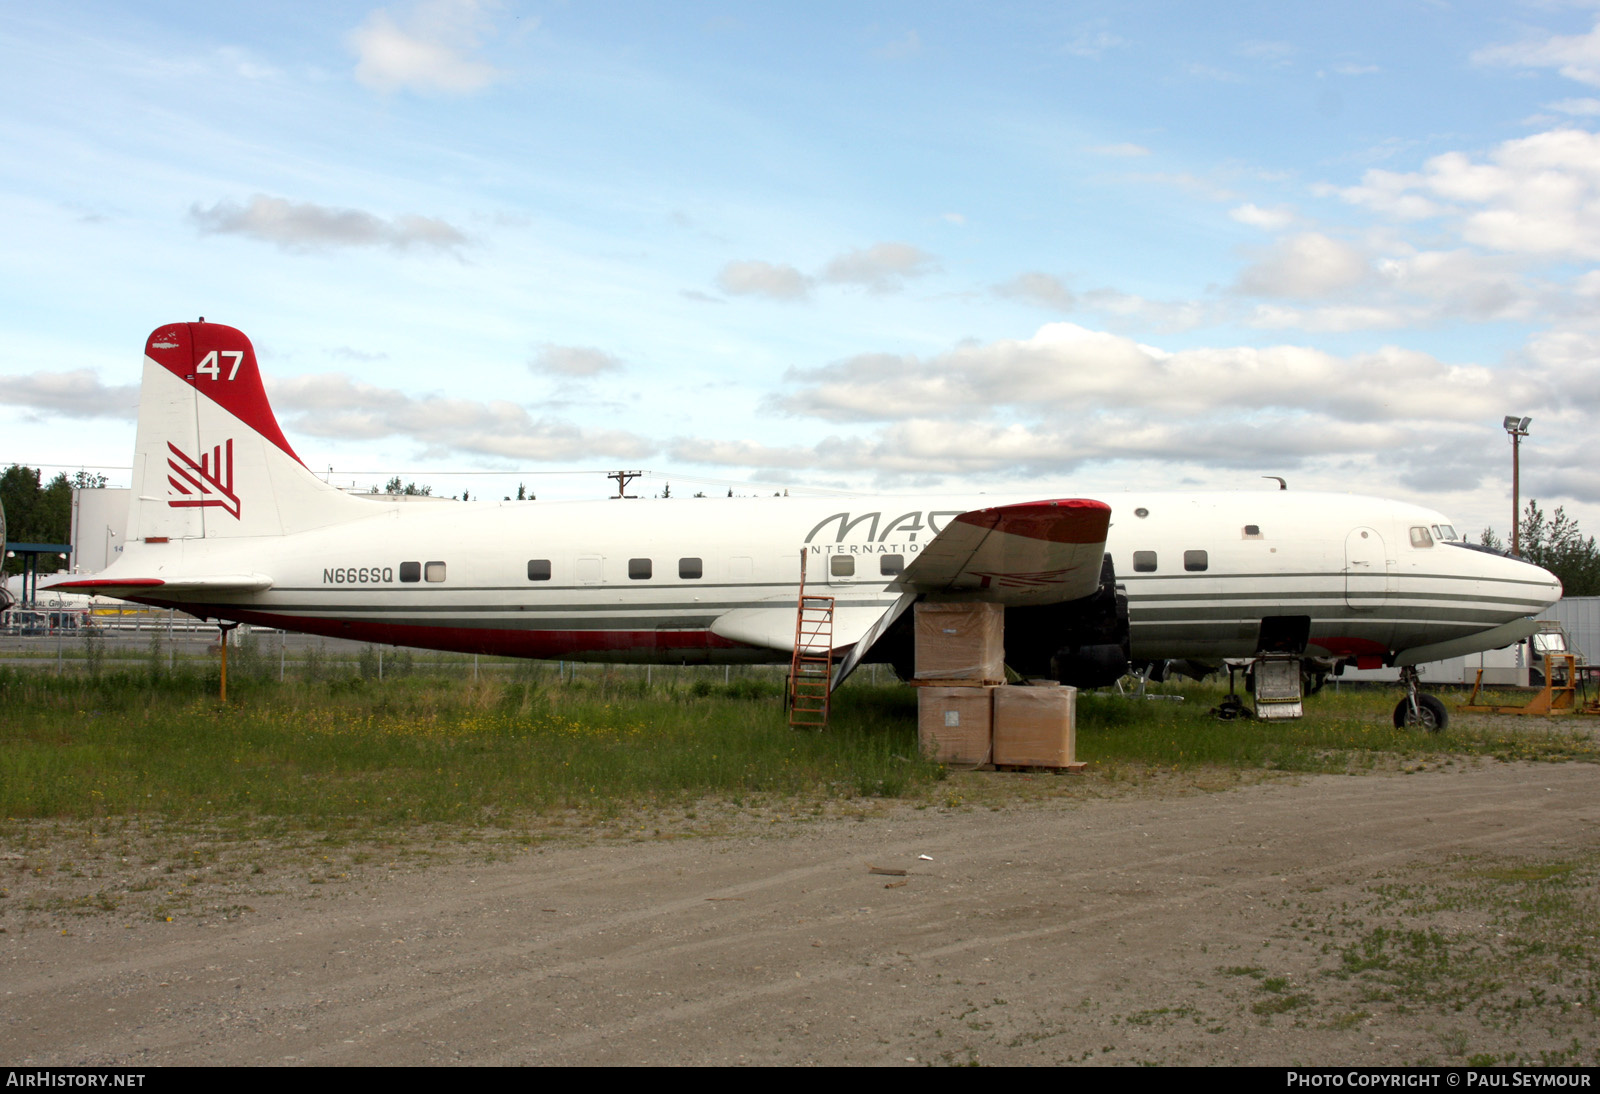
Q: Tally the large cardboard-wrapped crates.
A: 3